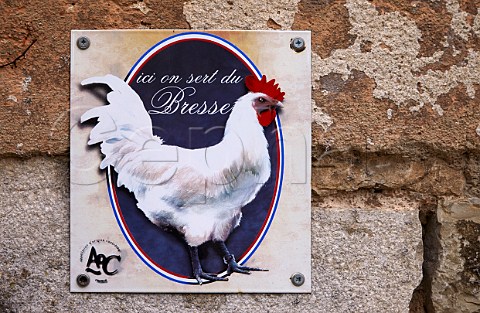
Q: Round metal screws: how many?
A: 4